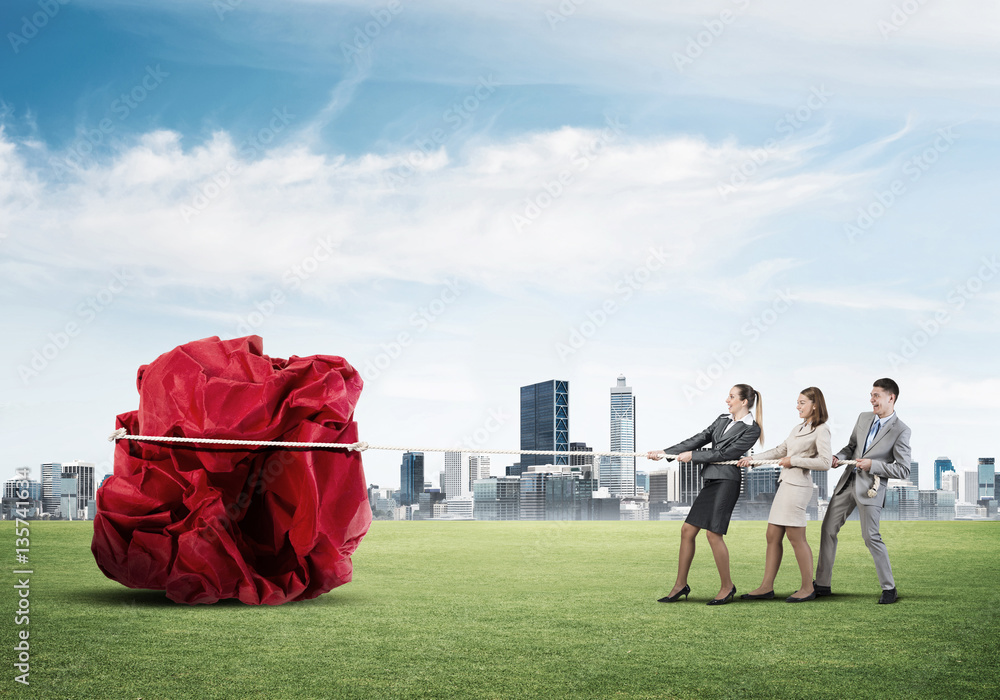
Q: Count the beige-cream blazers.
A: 1